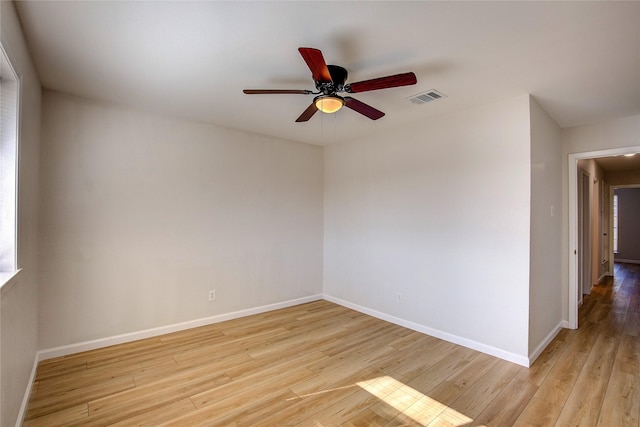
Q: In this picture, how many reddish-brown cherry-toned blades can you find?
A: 5